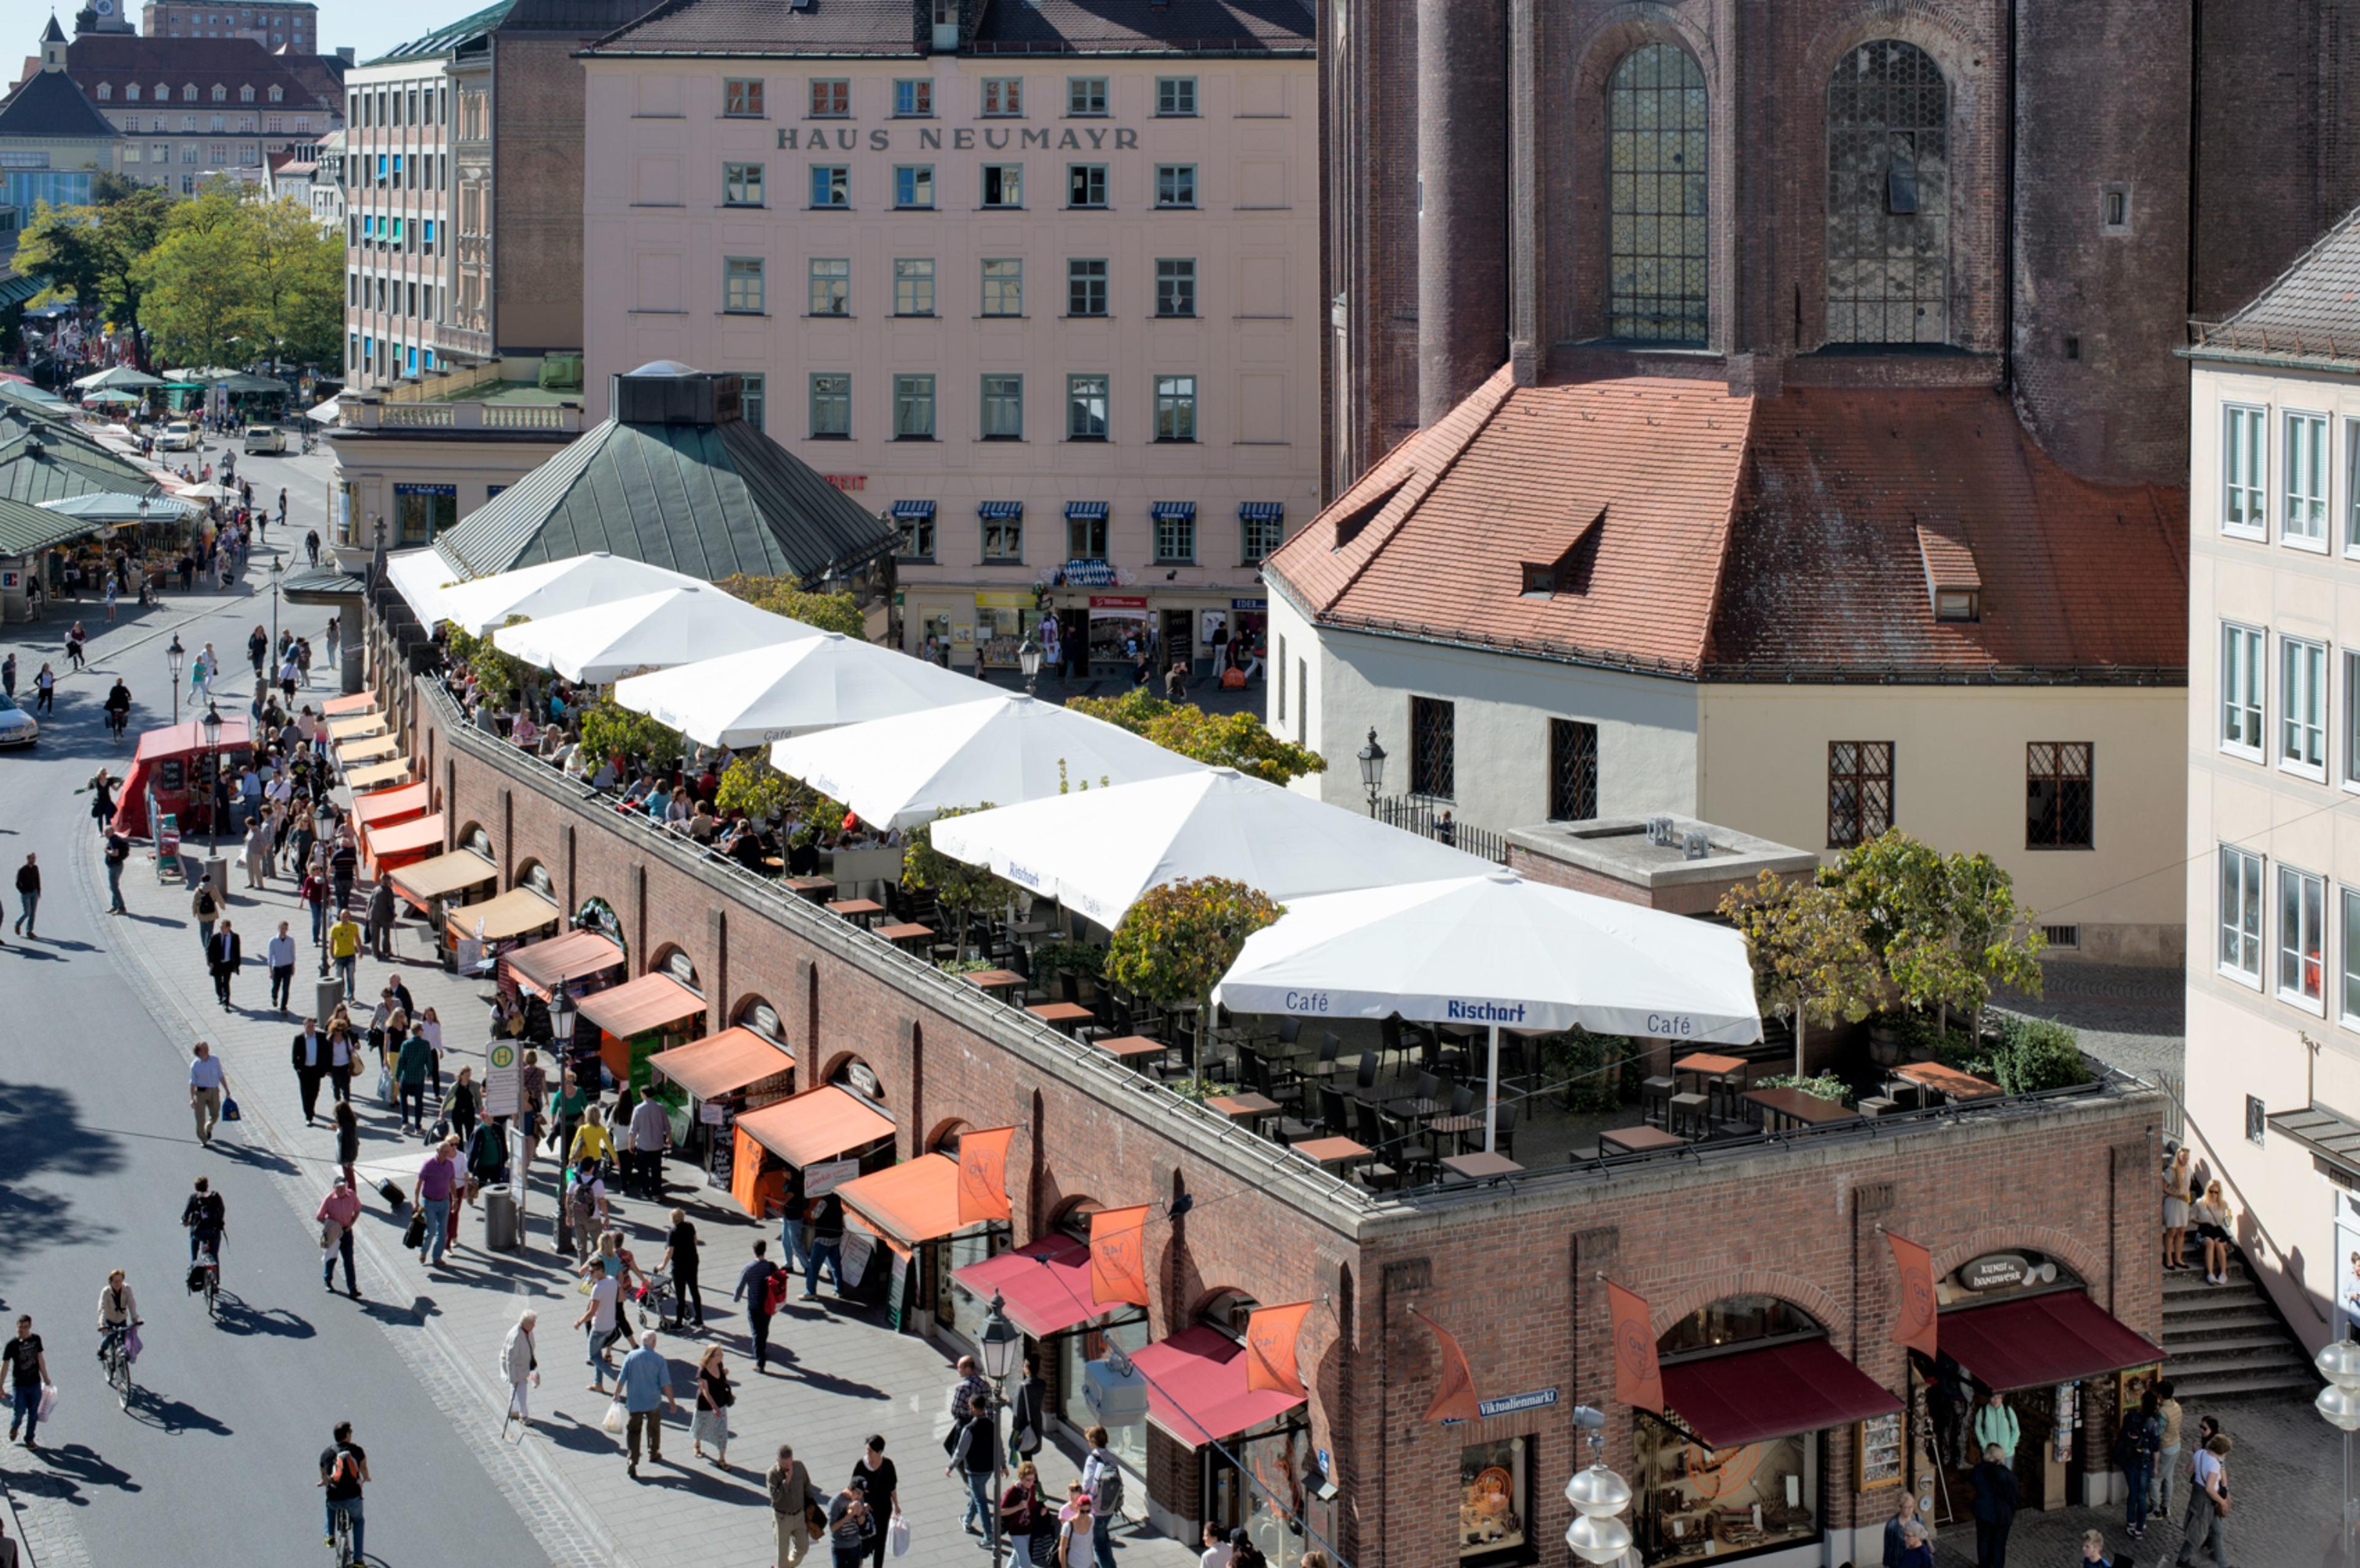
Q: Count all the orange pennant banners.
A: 6